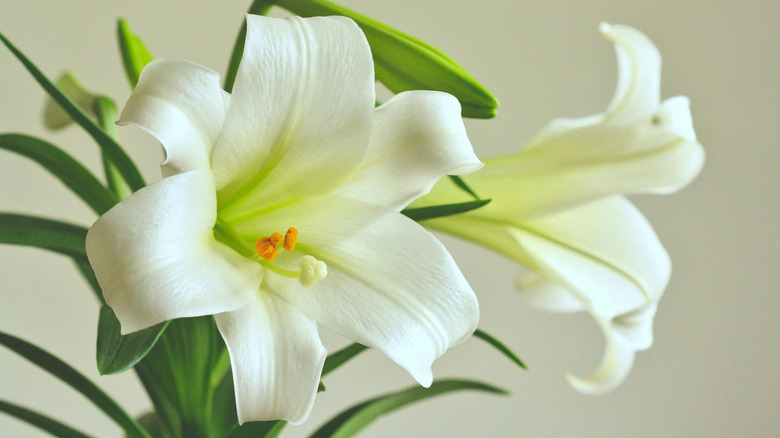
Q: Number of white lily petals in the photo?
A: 12